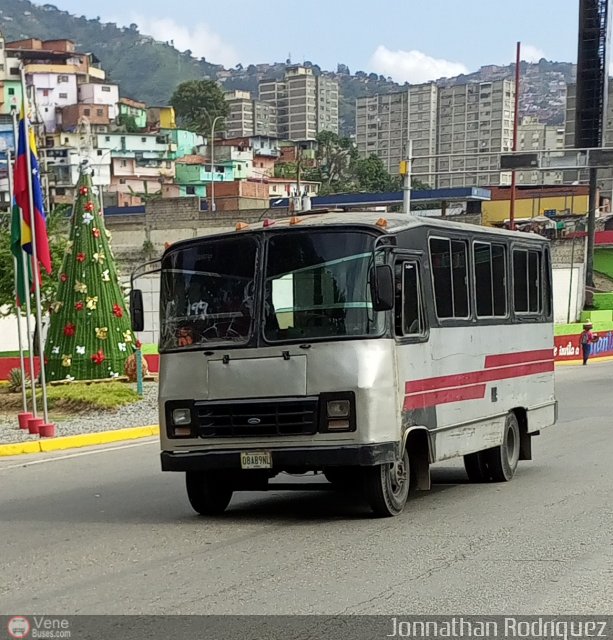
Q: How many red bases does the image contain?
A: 3